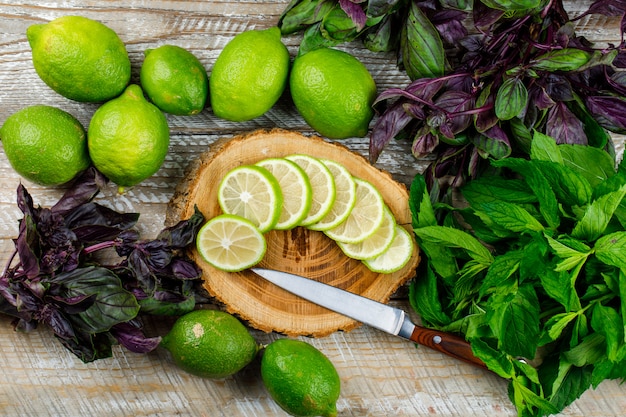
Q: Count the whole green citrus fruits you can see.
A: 8